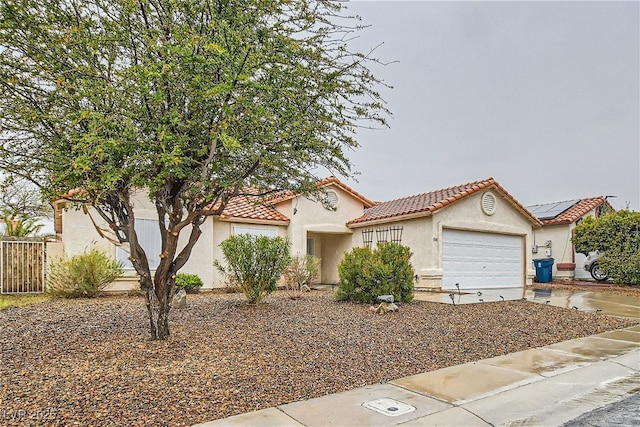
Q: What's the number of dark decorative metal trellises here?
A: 3